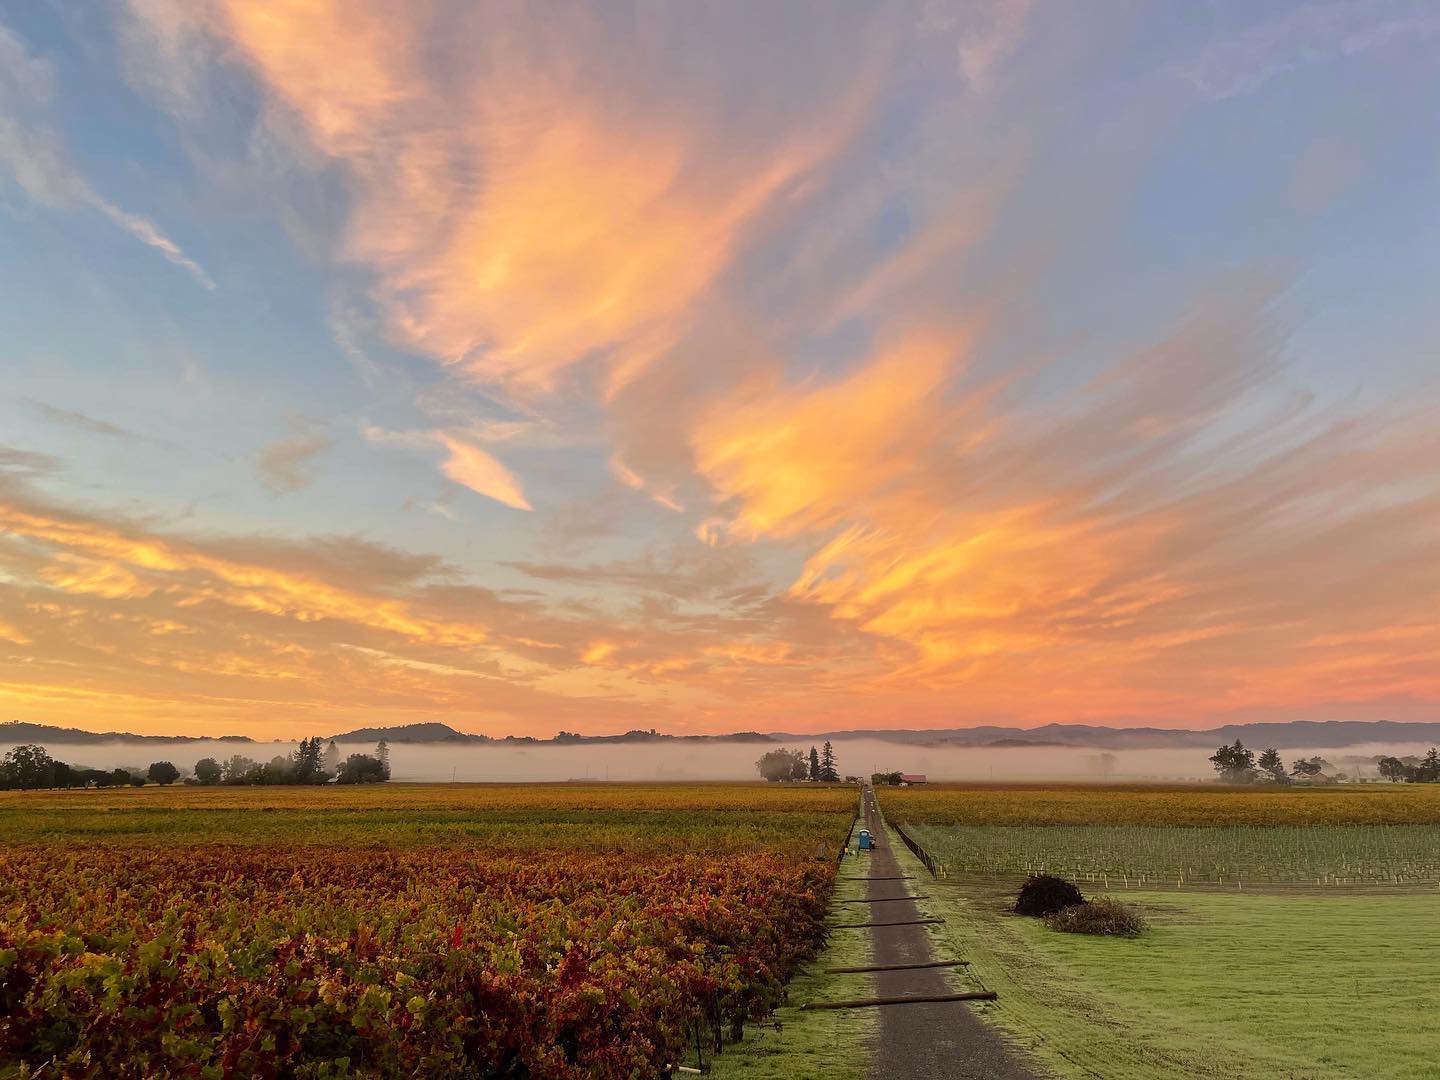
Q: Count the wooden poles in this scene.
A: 5